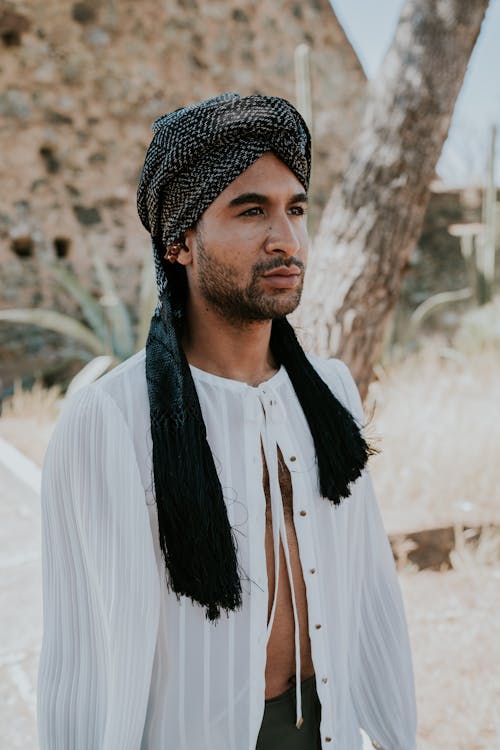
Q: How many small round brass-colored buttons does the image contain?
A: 6